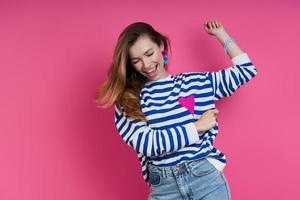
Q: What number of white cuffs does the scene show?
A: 2